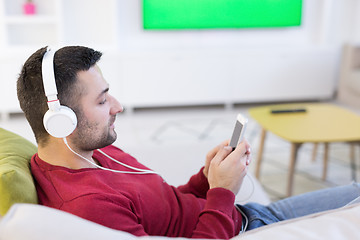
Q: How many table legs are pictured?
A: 5